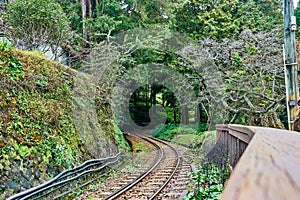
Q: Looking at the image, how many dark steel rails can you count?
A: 2